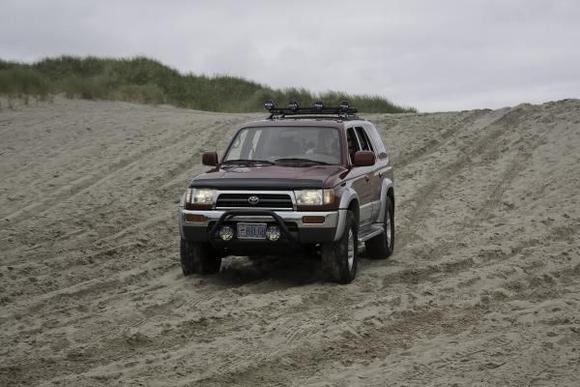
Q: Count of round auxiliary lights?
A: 6